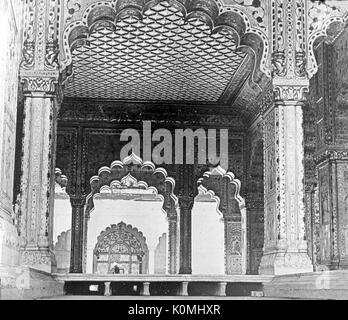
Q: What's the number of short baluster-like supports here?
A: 4